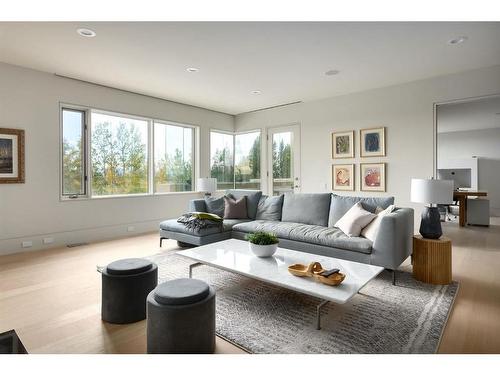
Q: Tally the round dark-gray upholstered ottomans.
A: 2